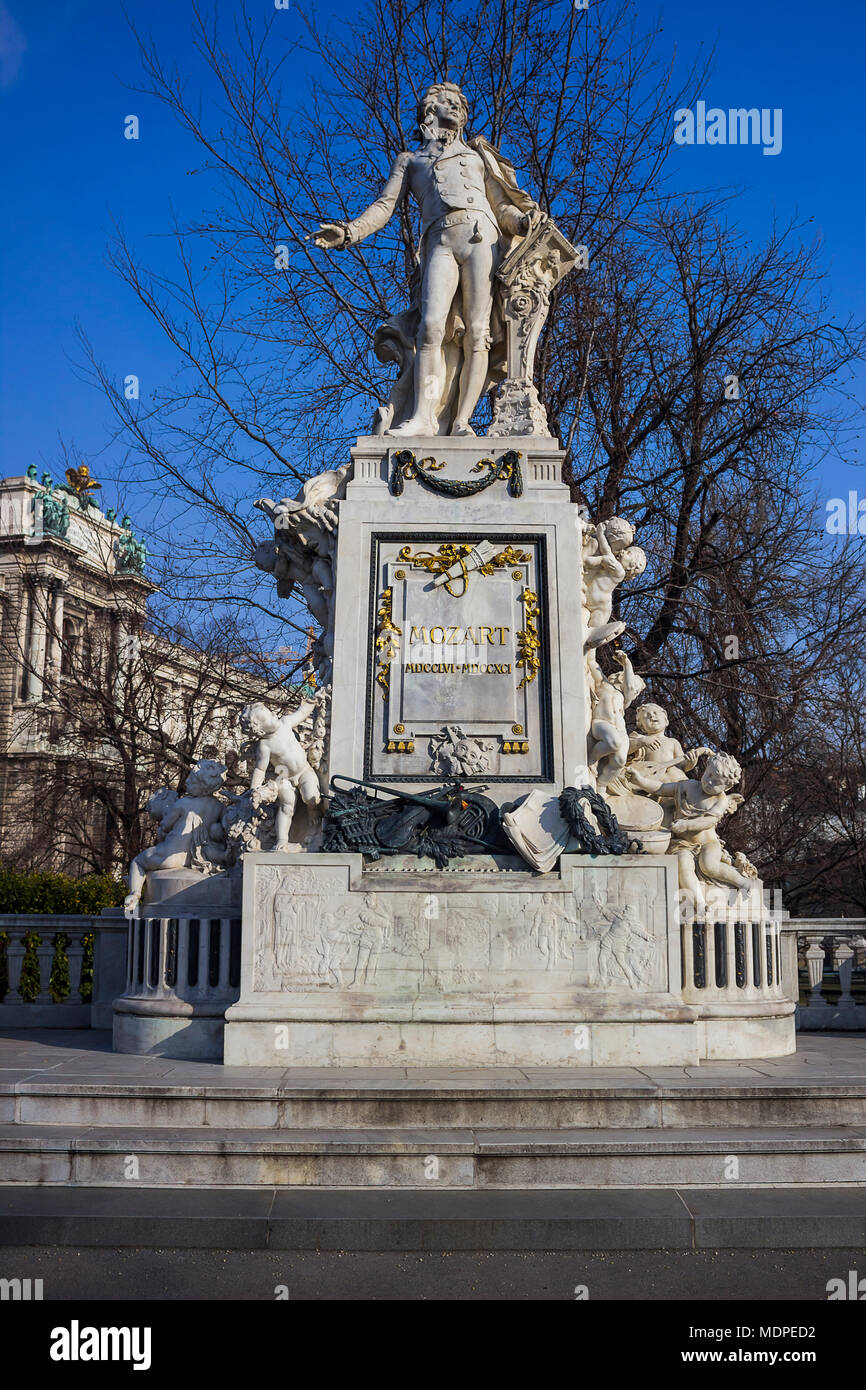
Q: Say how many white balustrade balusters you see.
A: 5